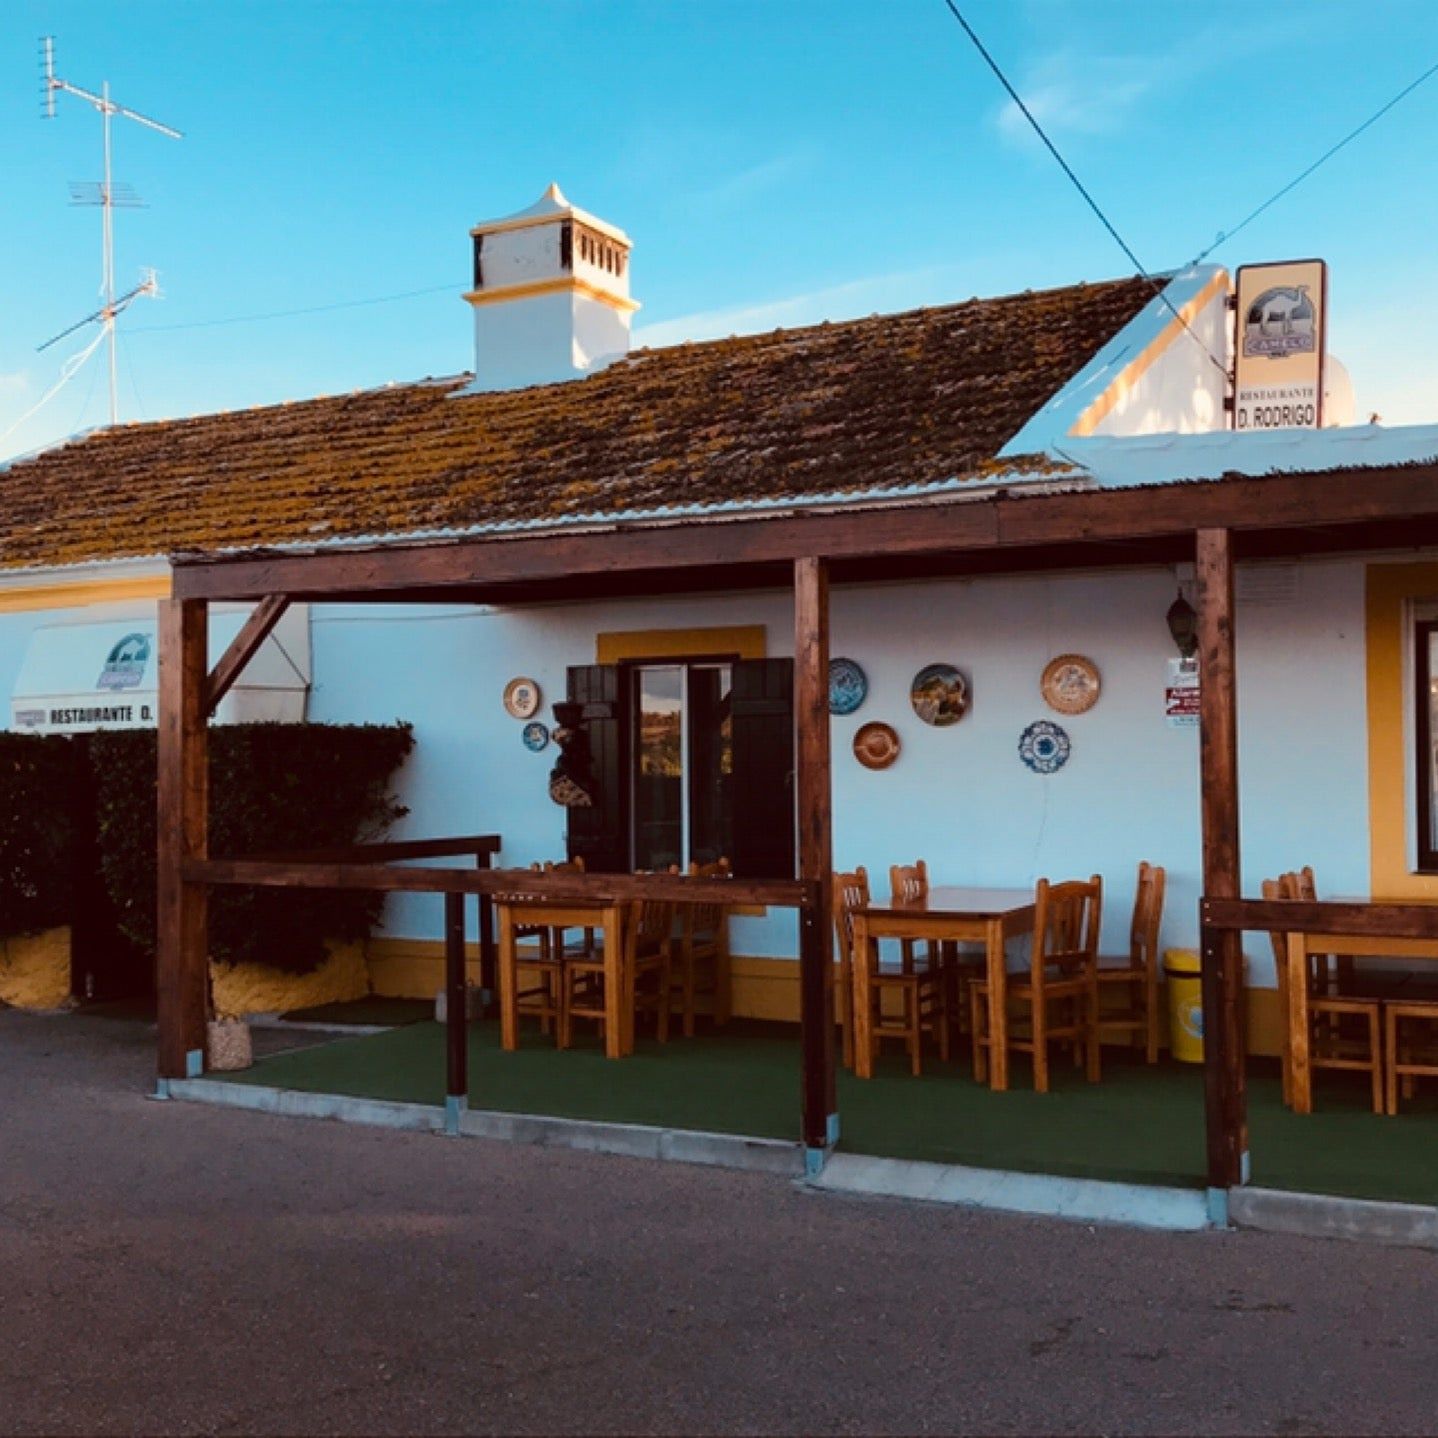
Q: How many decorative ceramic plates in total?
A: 7